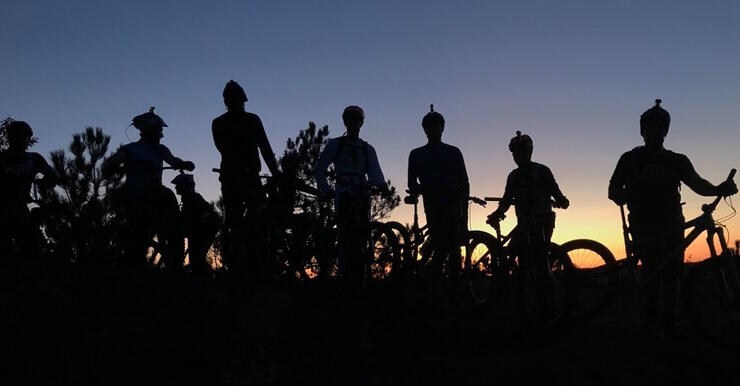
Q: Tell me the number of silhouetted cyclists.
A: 8